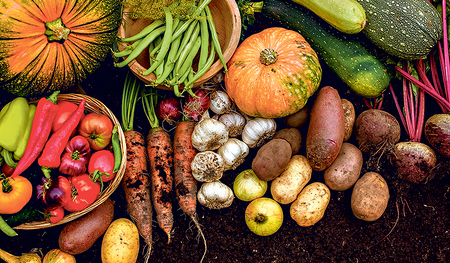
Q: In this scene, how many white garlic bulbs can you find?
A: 7